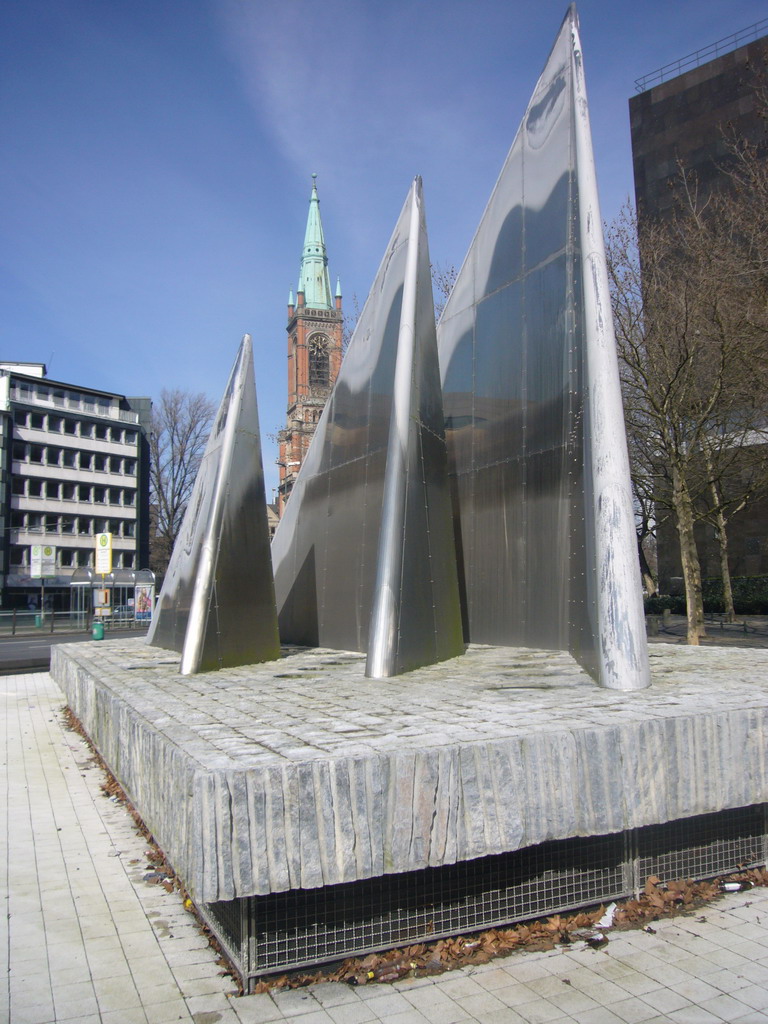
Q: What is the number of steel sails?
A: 3